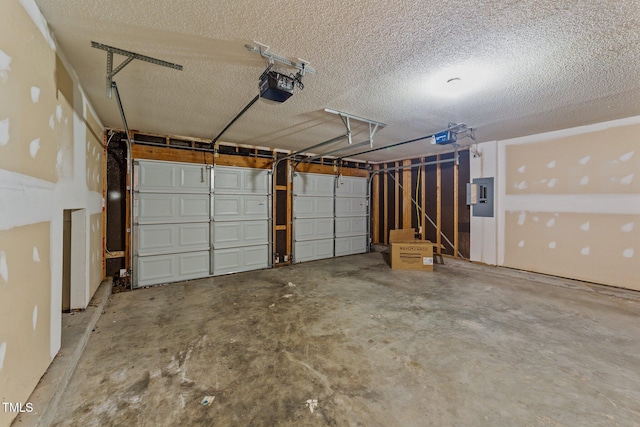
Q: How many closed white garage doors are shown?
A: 2